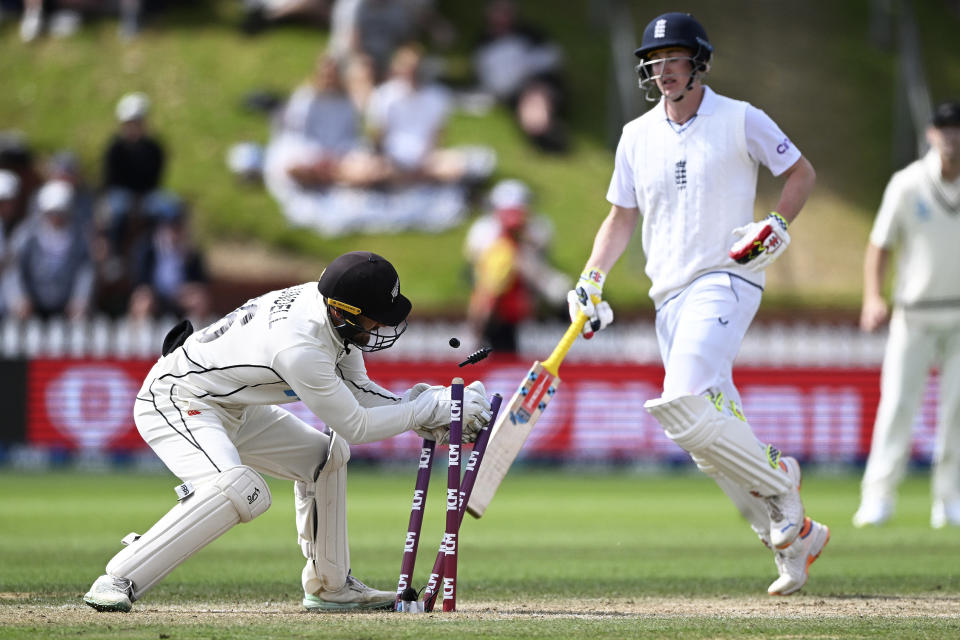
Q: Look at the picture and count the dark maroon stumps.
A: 3